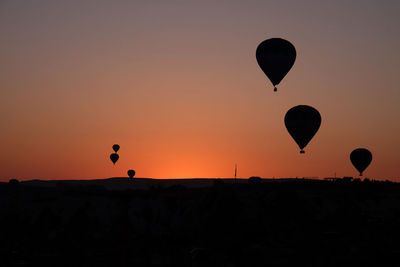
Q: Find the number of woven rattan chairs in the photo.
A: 0